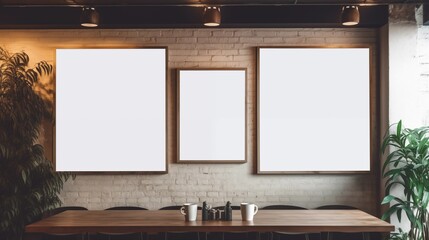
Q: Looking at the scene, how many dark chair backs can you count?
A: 6